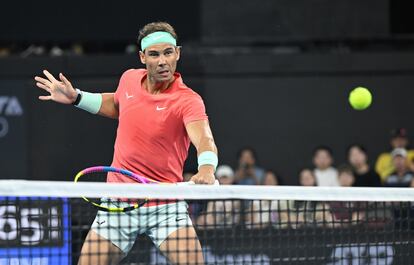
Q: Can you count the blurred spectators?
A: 9